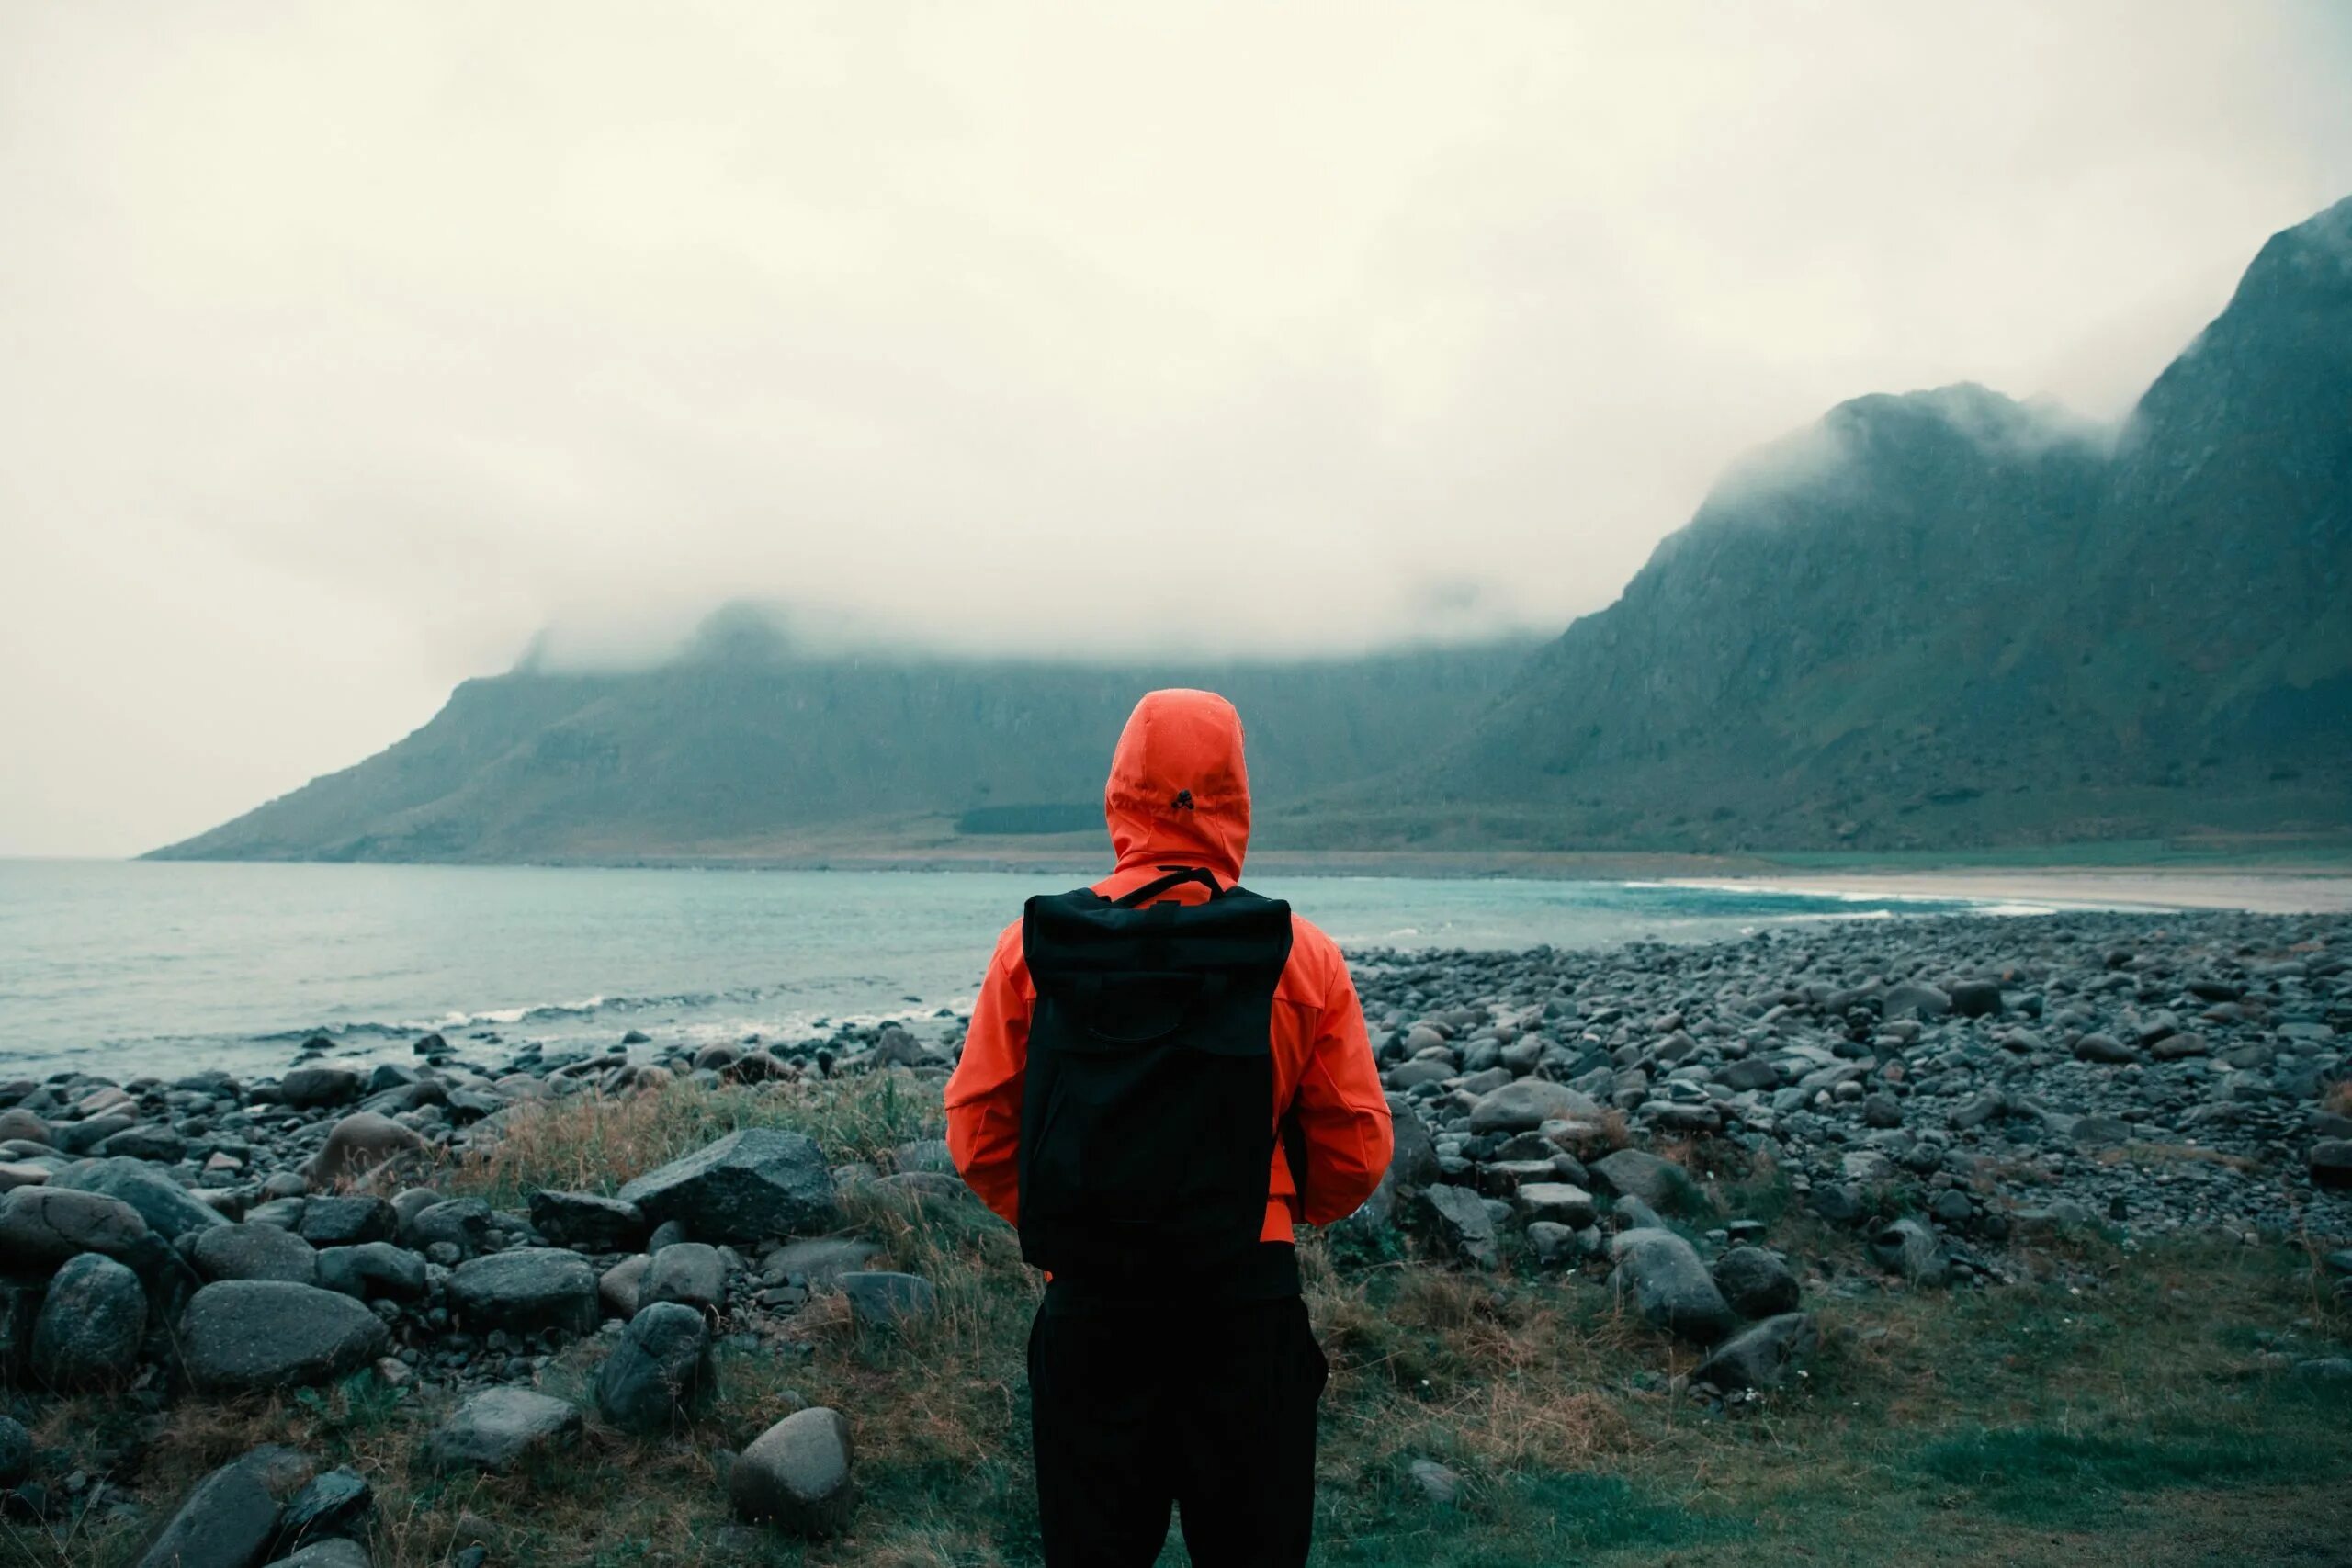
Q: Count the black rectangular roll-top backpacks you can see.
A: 1